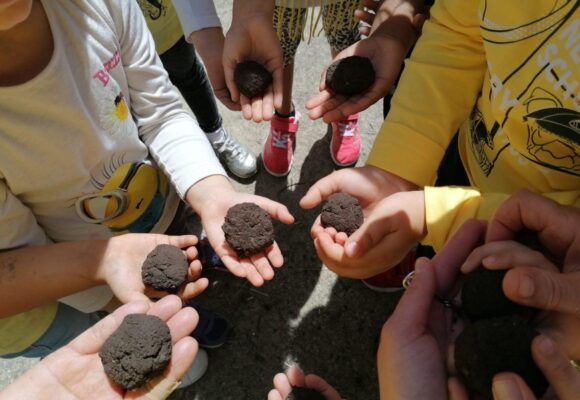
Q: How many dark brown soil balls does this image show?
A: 9